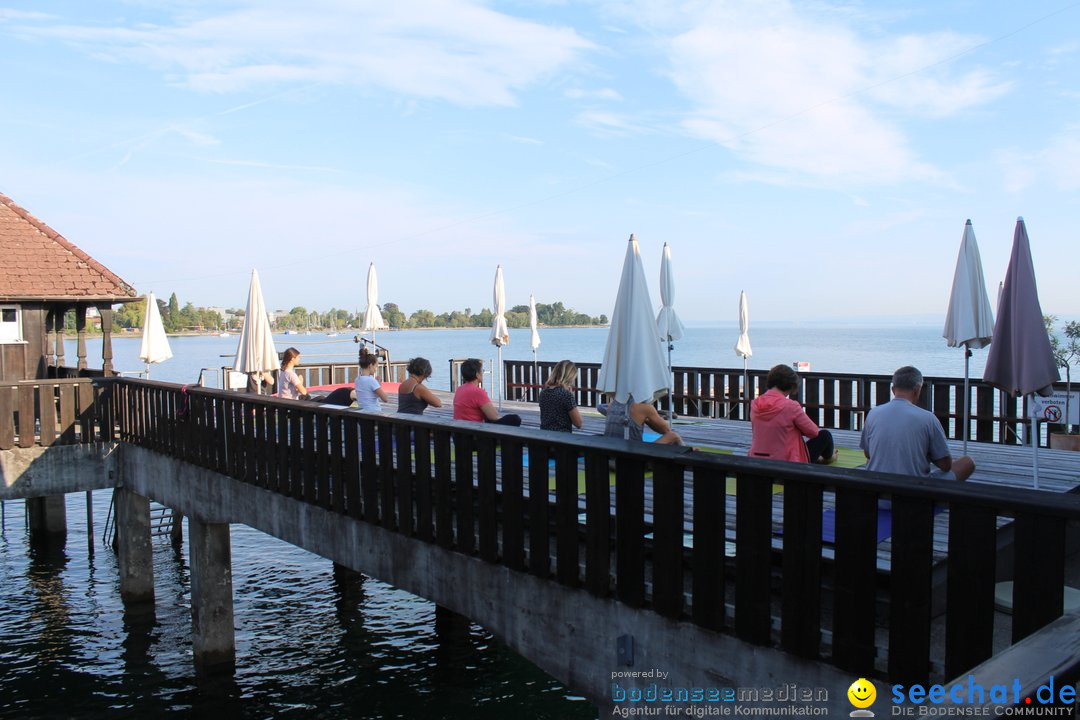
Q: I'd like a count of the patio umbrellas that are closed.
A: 11